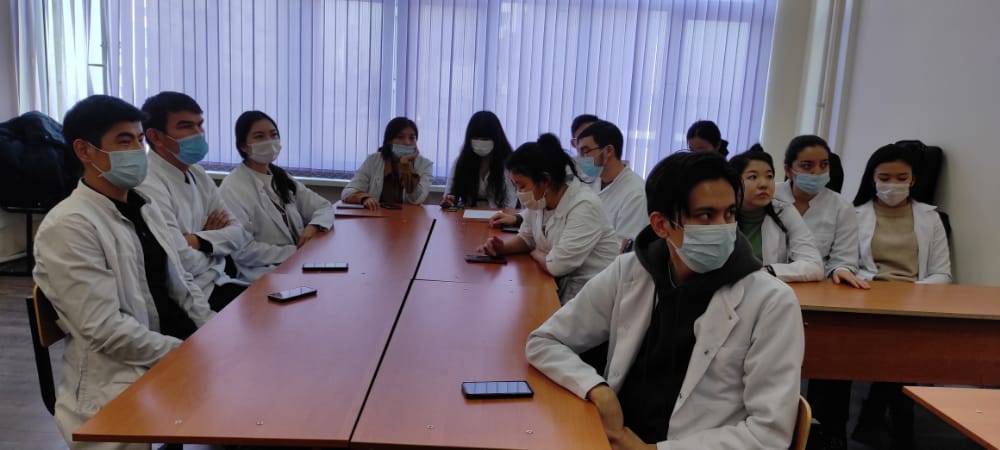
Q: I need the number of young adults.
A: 13